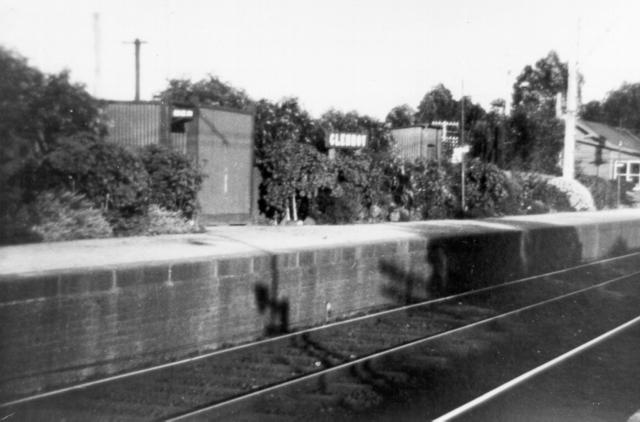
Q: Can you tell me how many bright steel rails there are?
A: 3